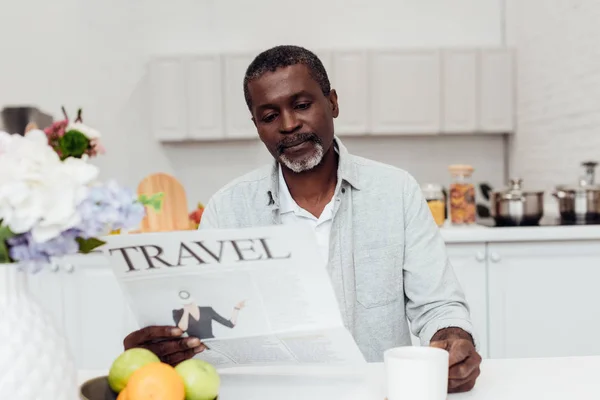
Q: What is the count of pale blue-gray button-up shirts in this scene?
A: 1